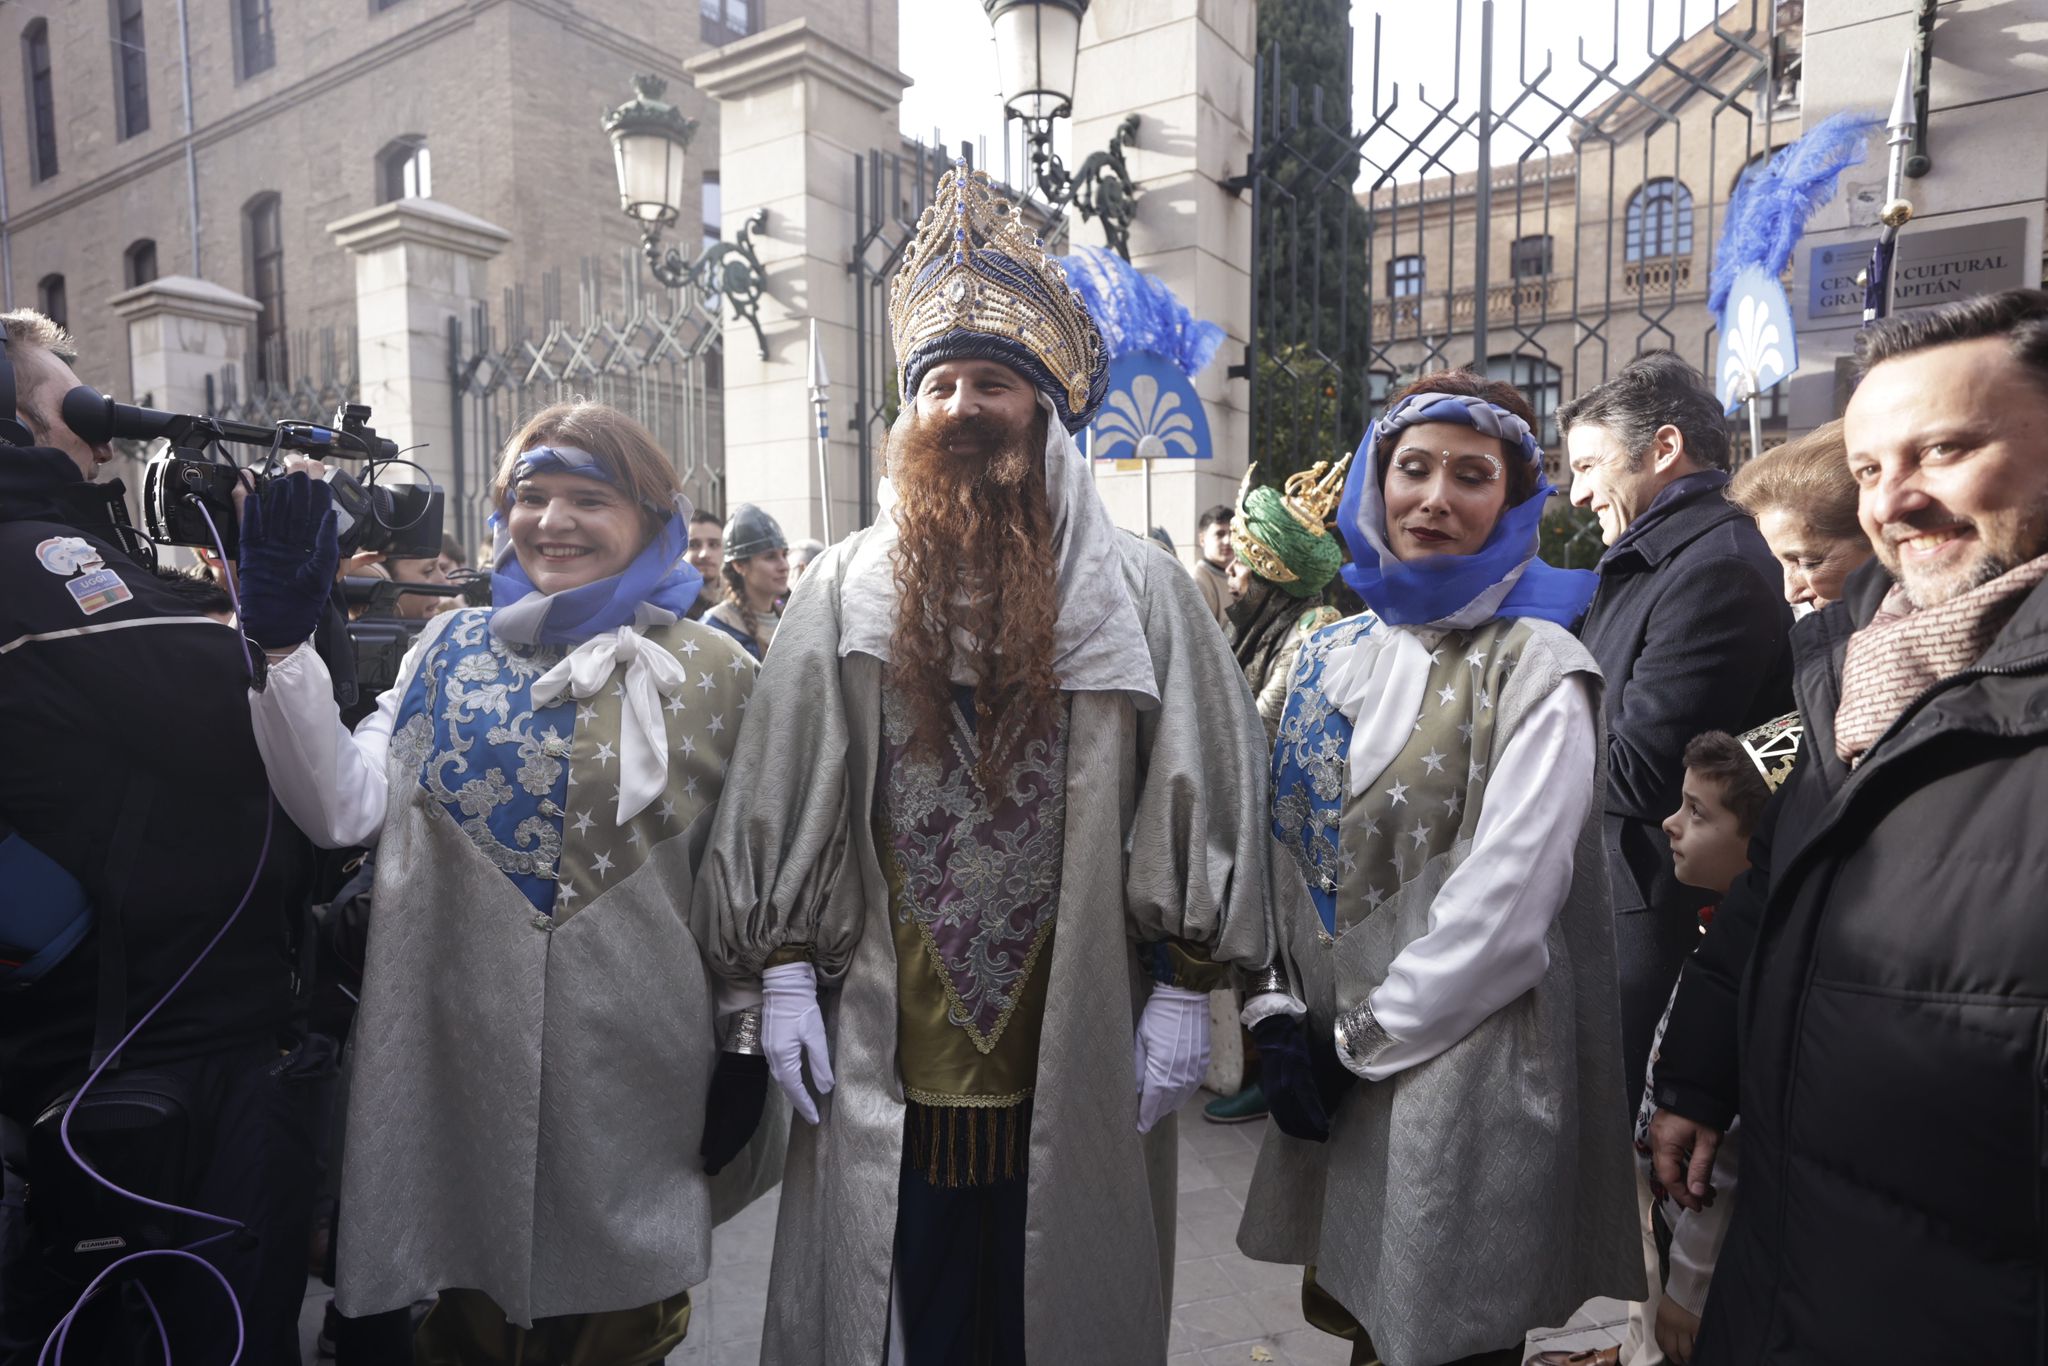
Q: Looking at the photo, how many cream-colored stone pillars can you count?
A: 5